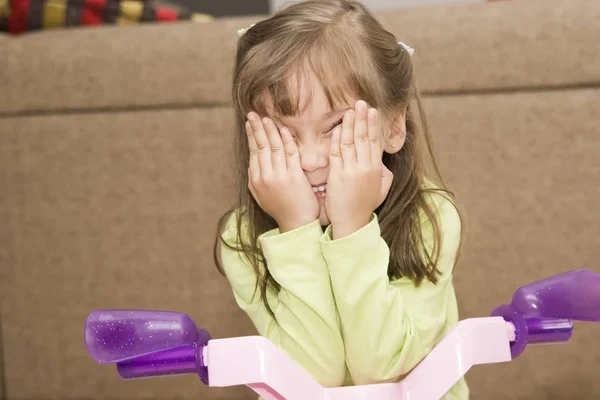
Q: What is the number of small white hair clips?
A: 2